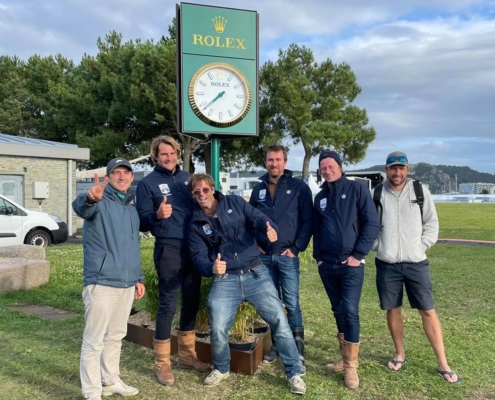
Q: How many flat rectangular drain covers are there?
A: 1